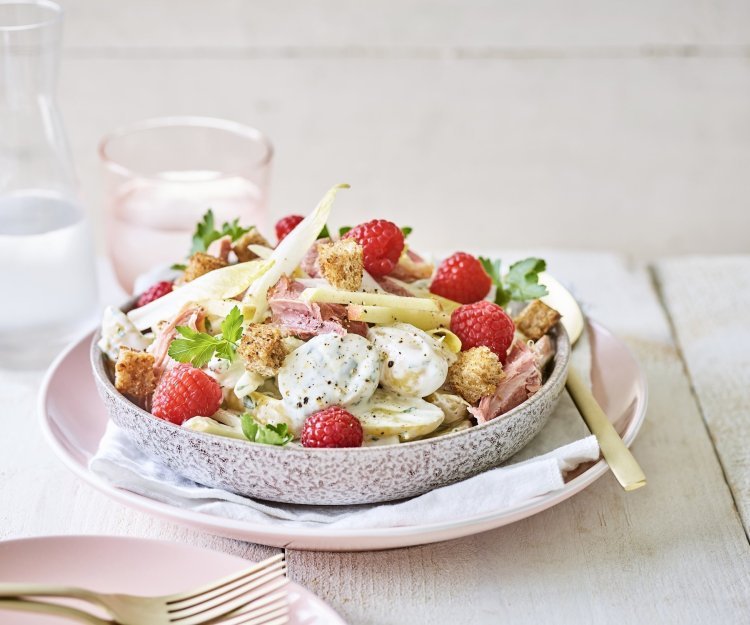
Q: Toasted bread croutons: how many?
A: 7